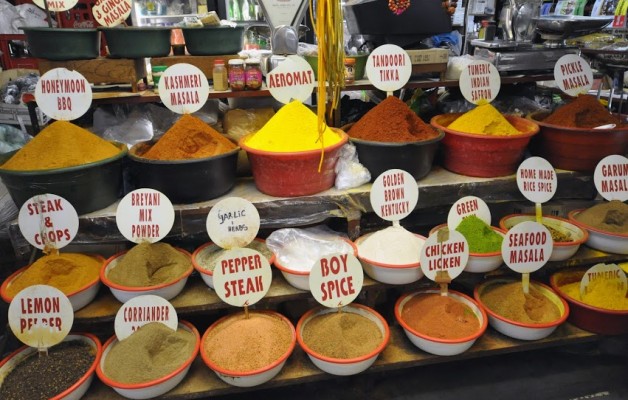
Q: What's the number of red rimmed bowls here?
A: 14